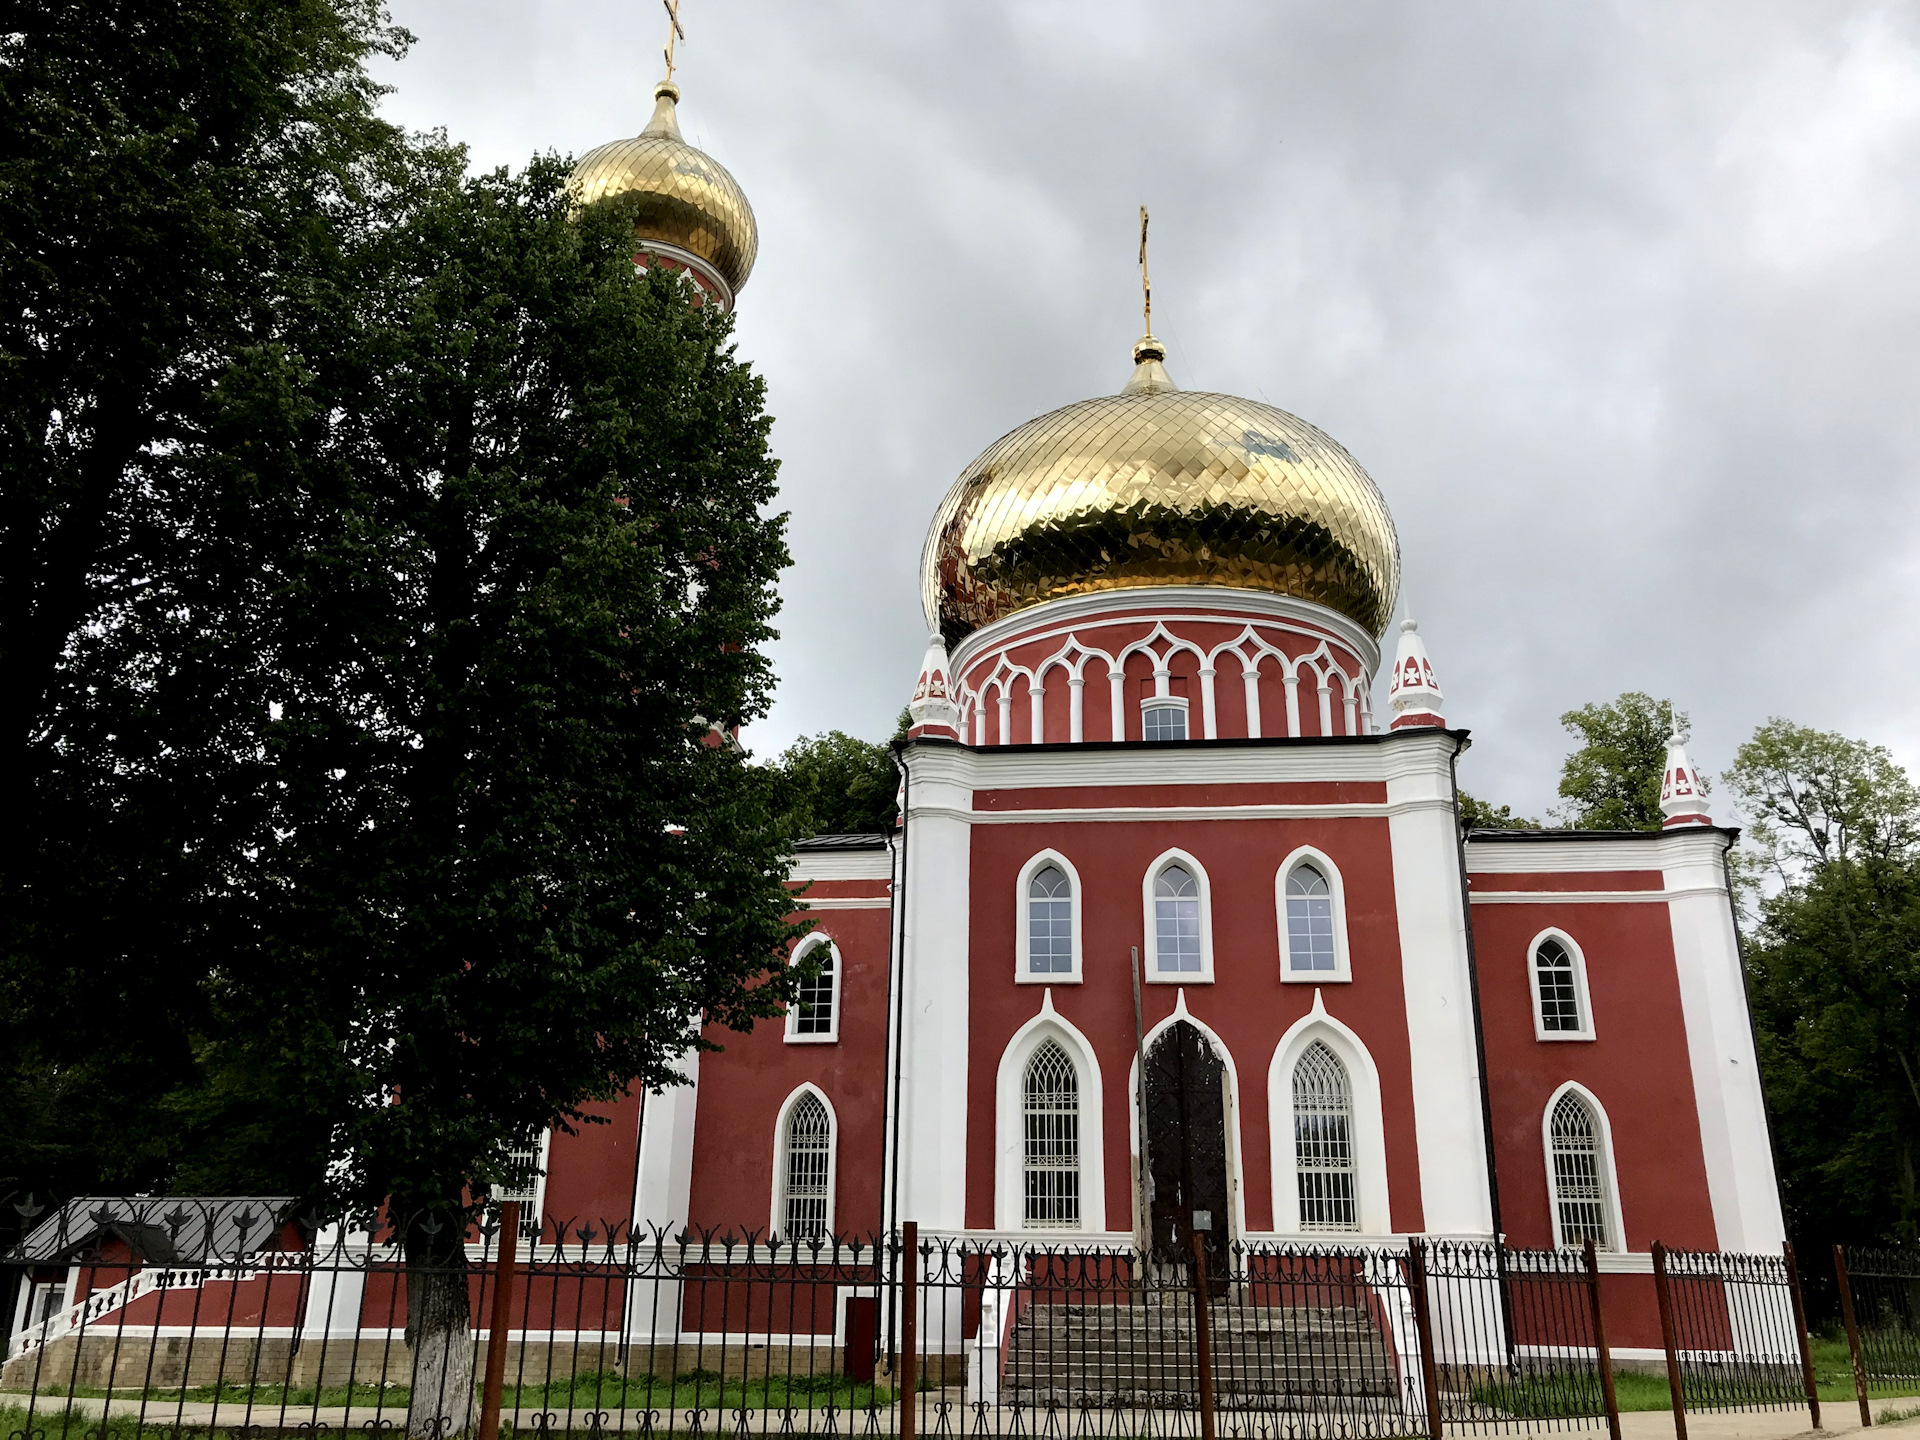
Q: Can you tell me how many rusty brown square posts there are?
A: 8